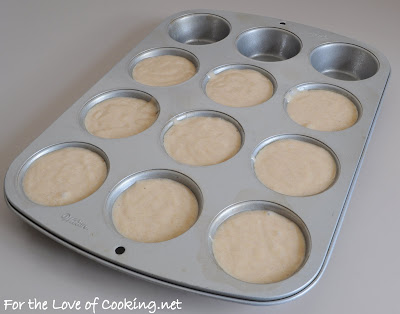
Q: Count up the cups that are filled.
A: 9